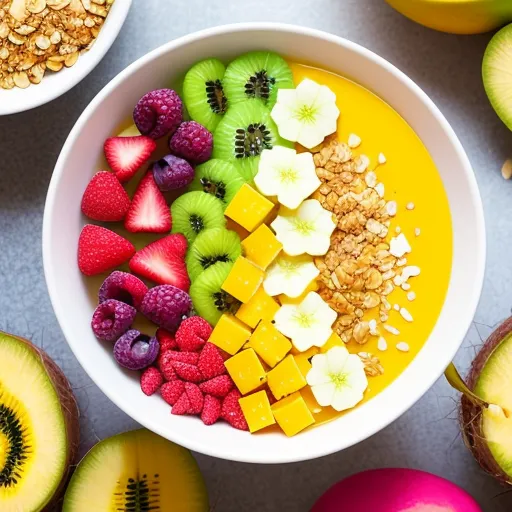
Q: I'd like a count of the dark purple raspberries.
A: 7